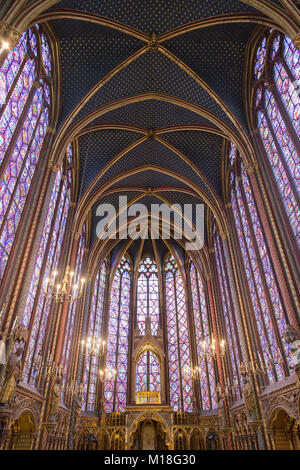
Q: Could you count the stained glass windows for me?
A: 11